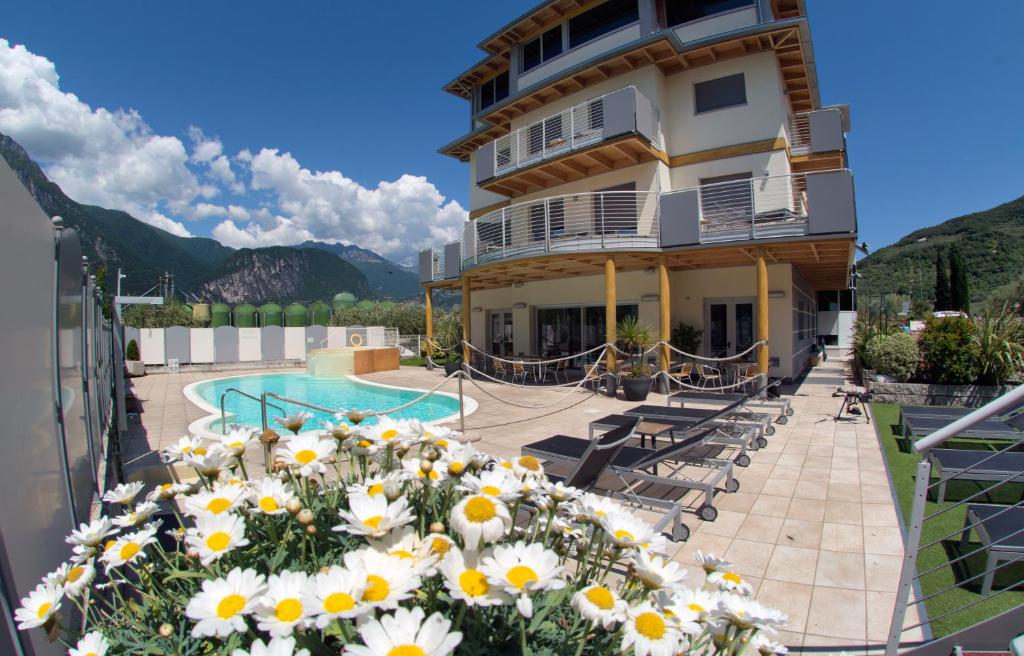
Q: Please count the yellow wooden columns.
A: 5